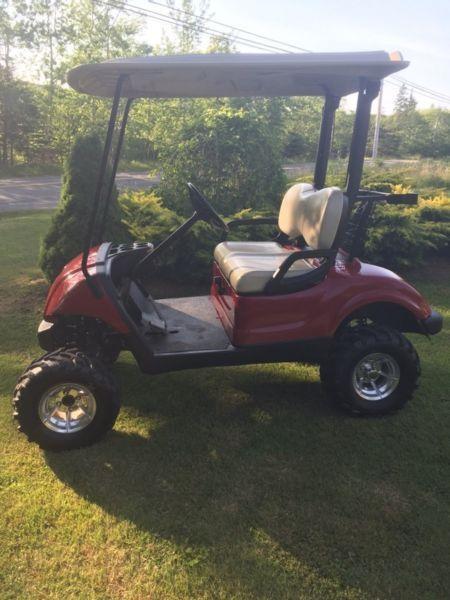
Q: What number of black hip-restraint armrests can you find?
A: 2